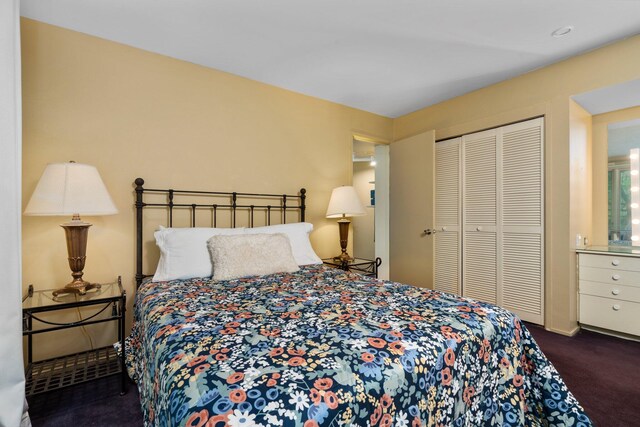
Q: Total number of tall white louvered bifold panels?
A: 3